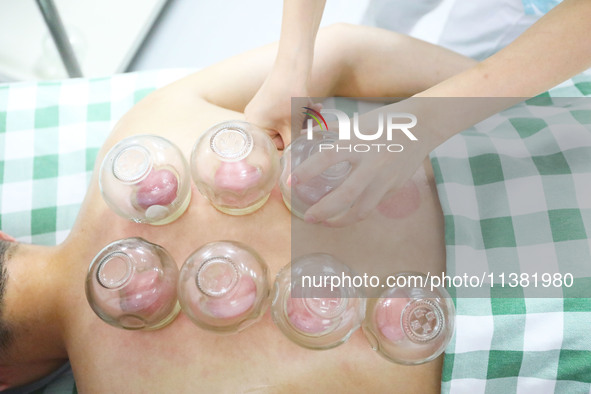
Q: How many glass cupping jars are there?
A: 7